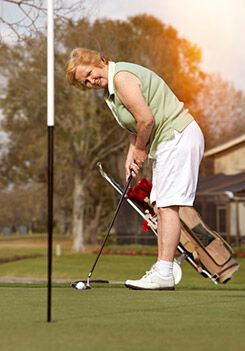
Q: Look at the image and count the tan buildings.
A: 1